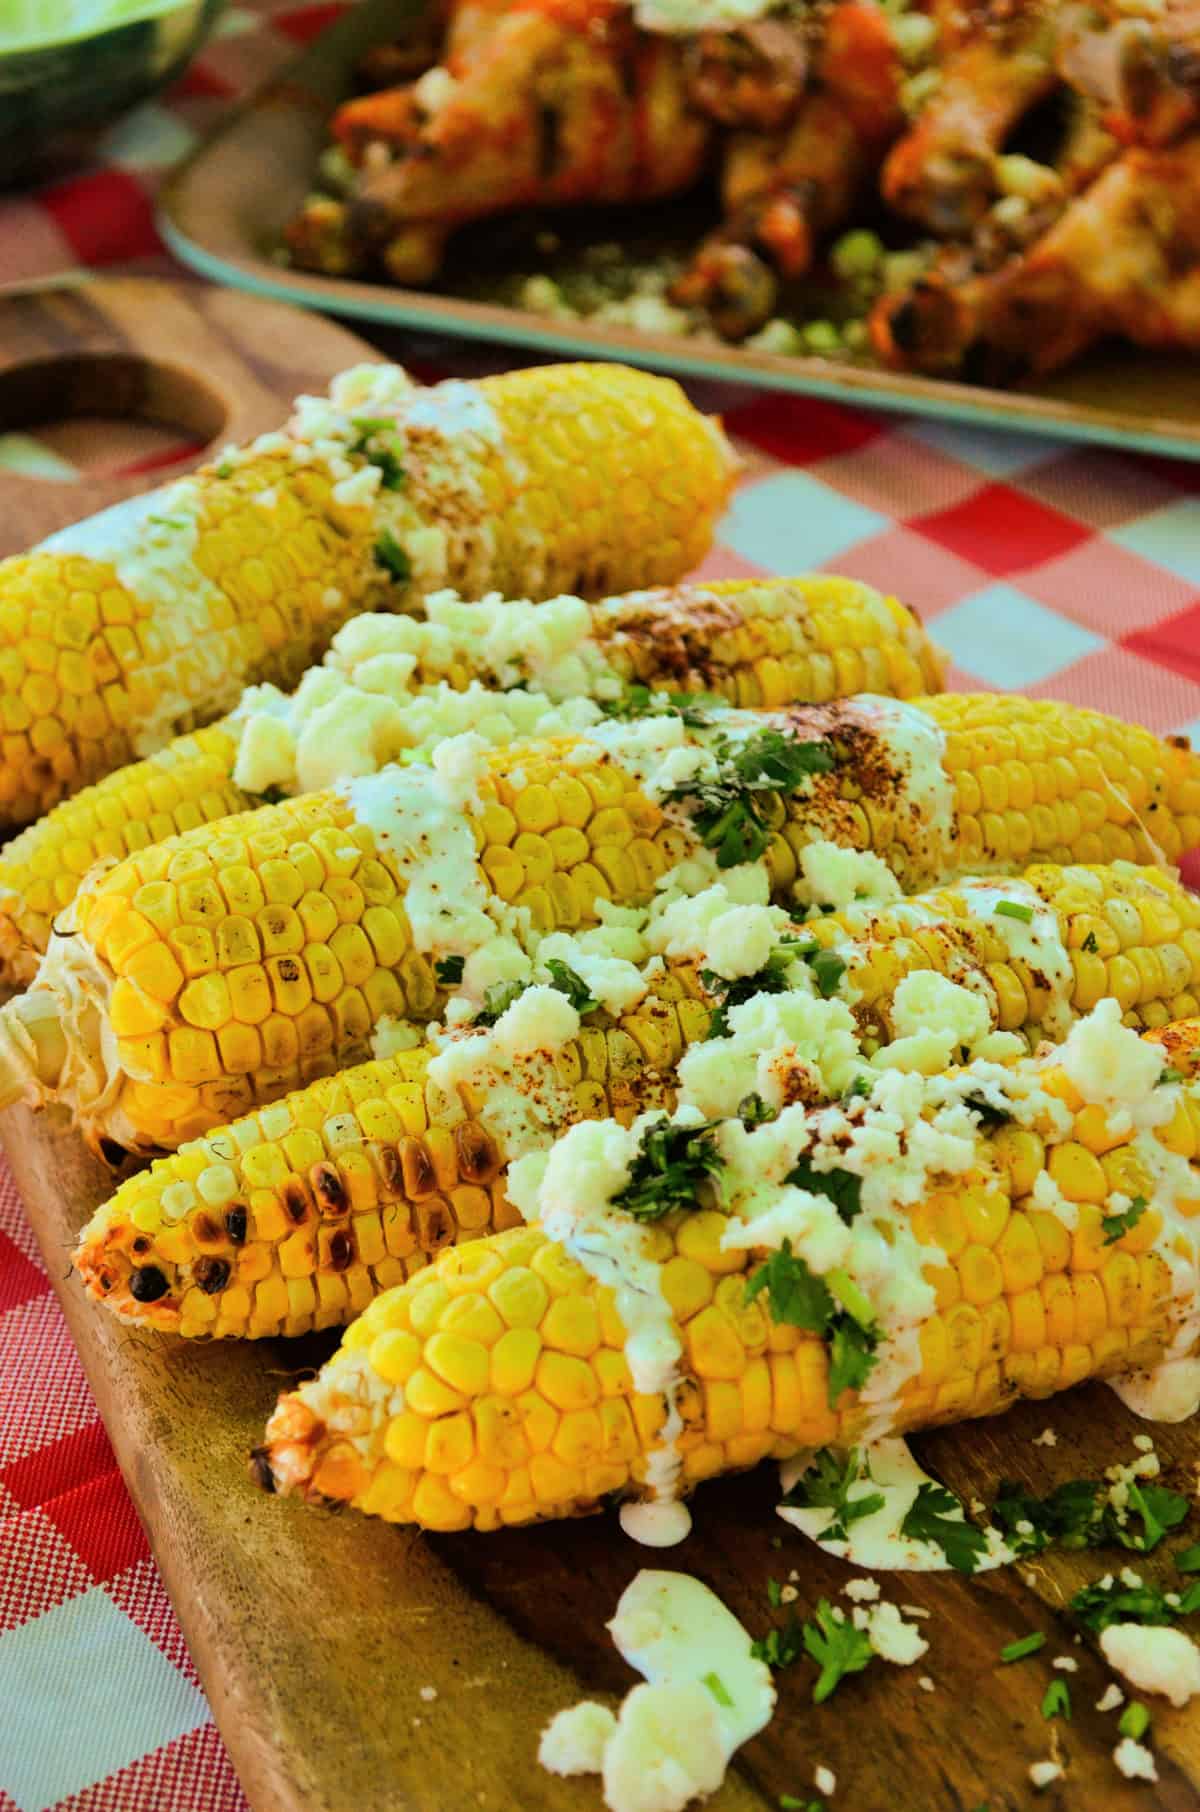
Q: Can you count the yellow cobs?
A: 5